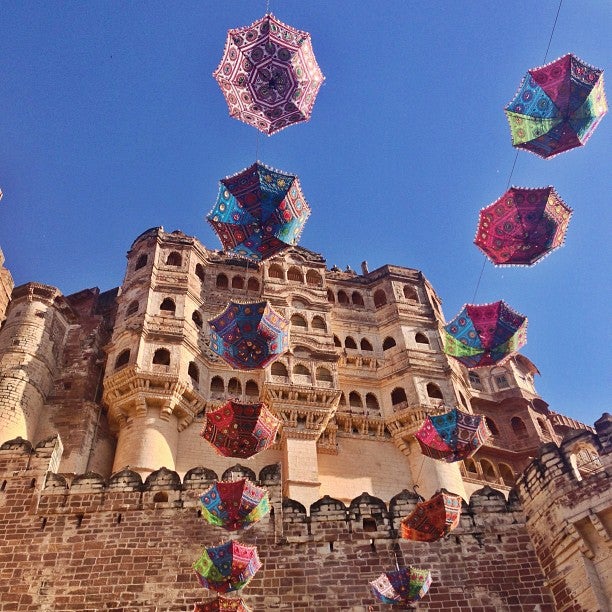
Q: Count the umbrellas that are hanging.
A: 13